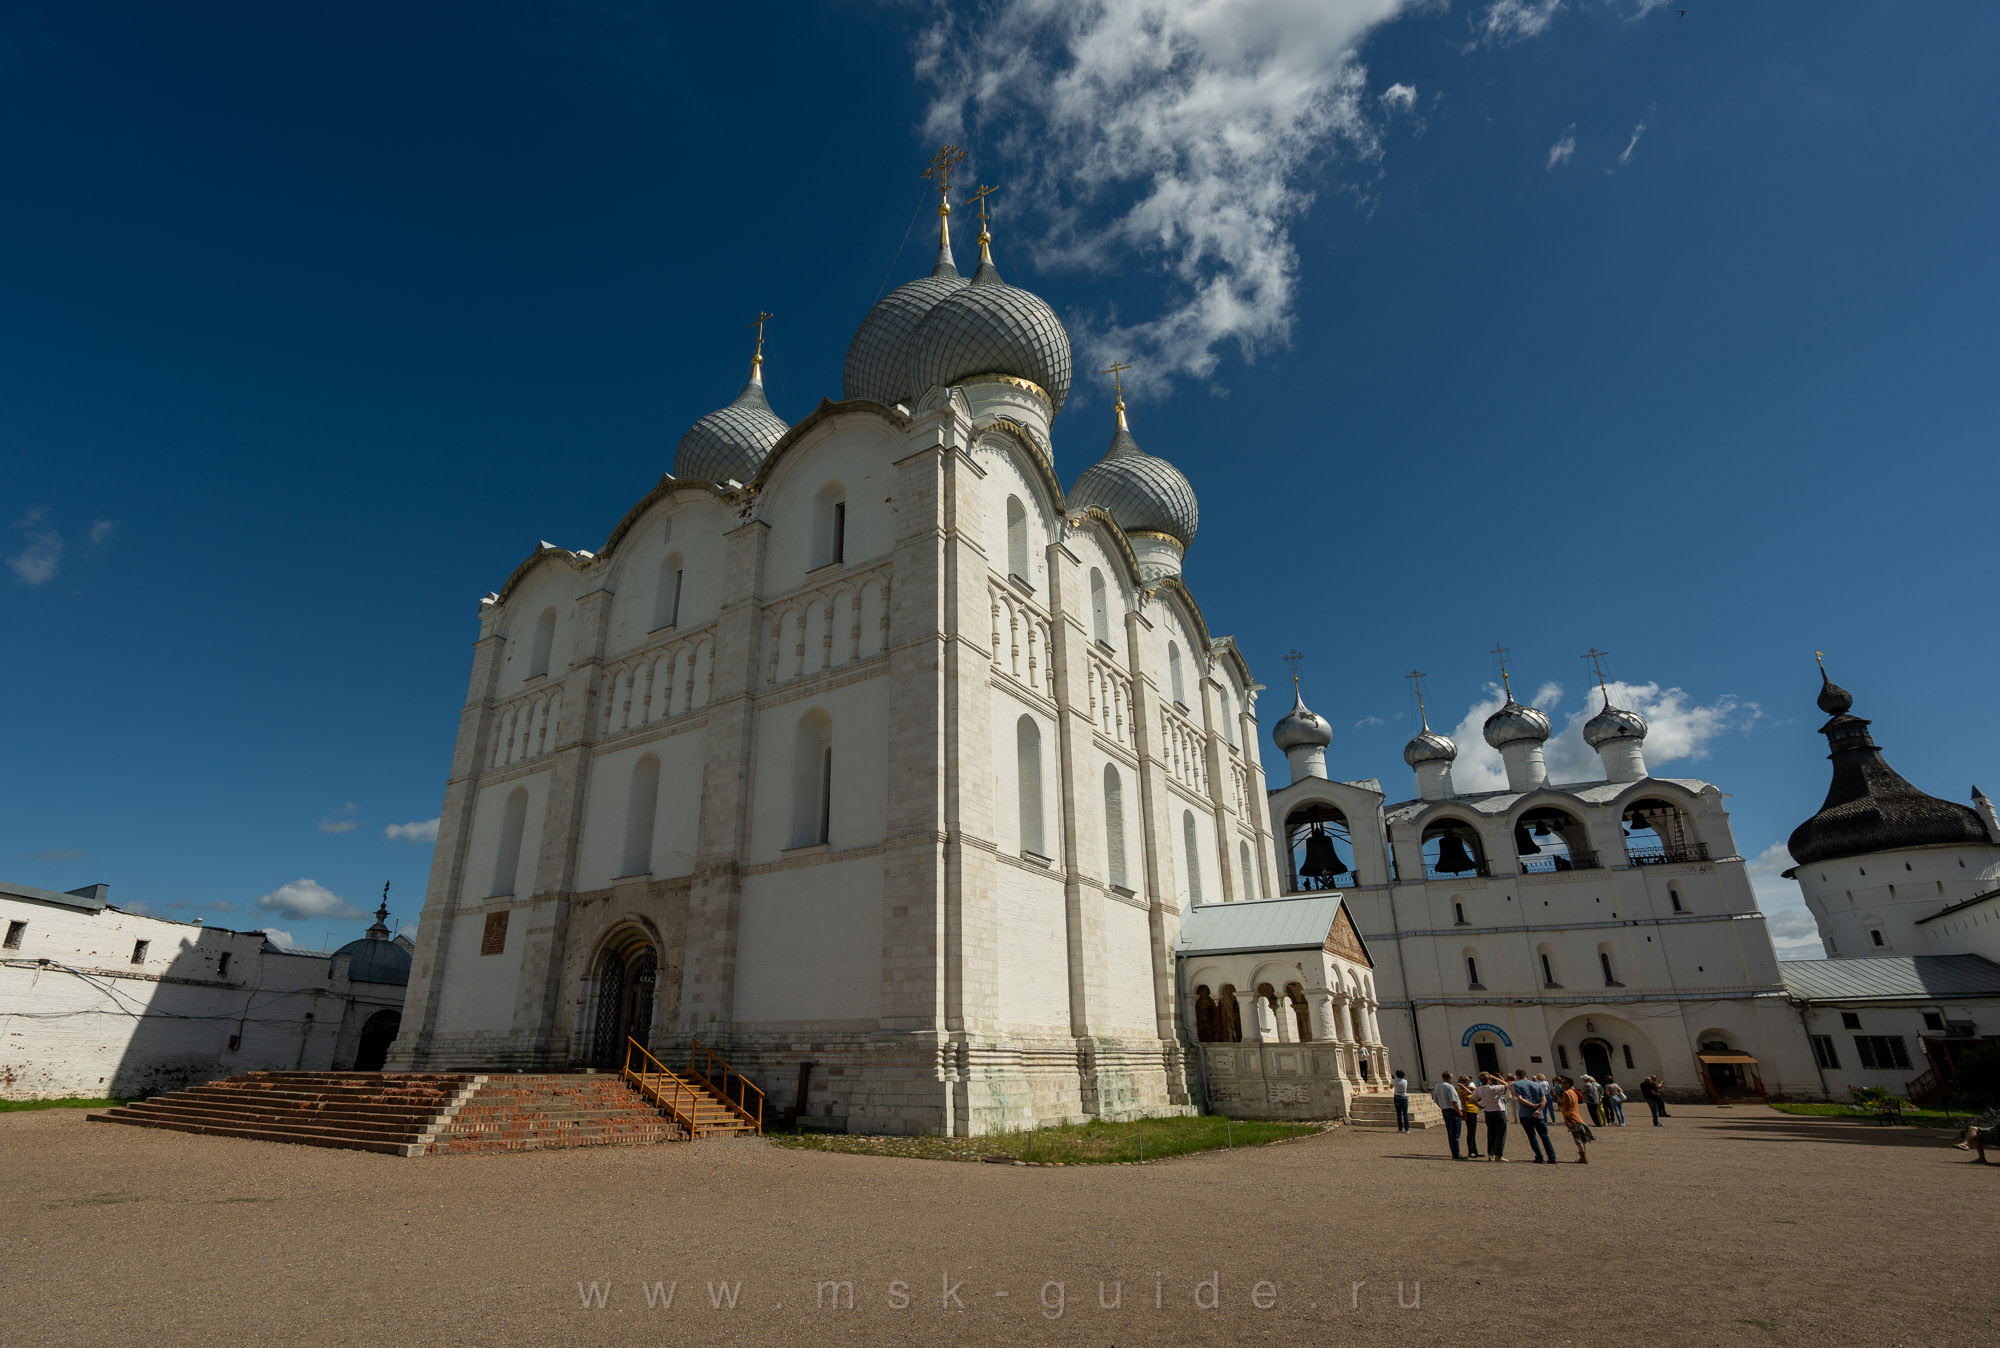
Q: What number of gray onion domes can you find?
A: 8